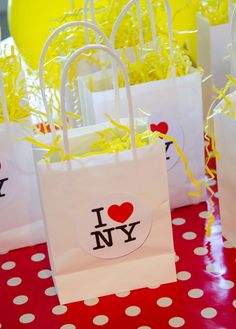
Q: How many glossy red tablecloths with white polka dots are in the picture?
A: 1